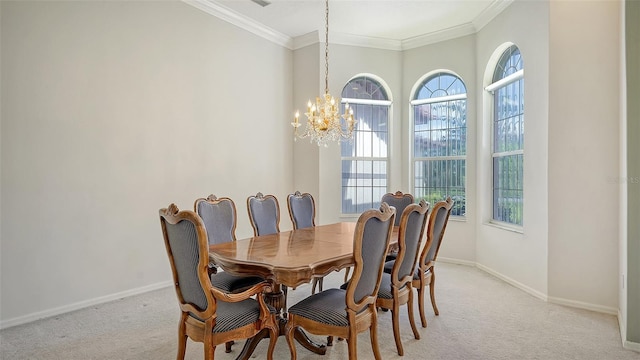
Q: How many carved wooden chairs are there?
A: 8